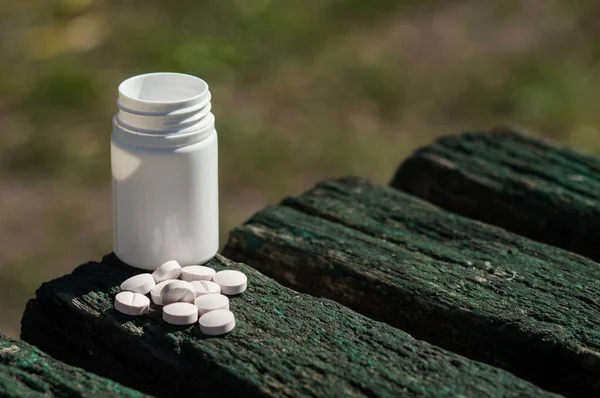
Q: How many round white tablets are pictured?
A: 11